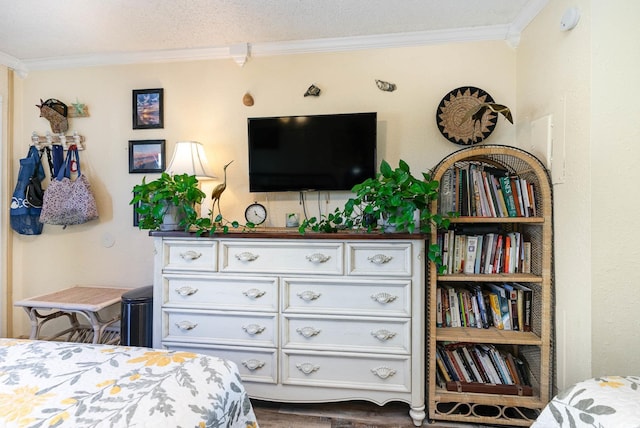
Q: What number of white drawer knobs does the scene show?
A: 15